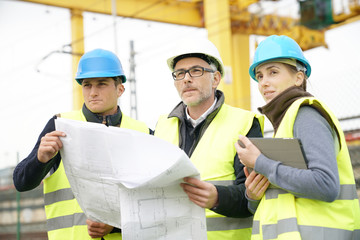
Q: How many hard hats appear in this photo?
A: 3